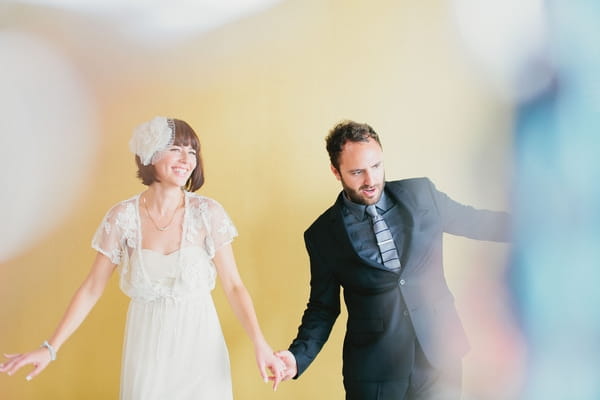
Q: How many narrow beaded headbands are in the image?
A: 0